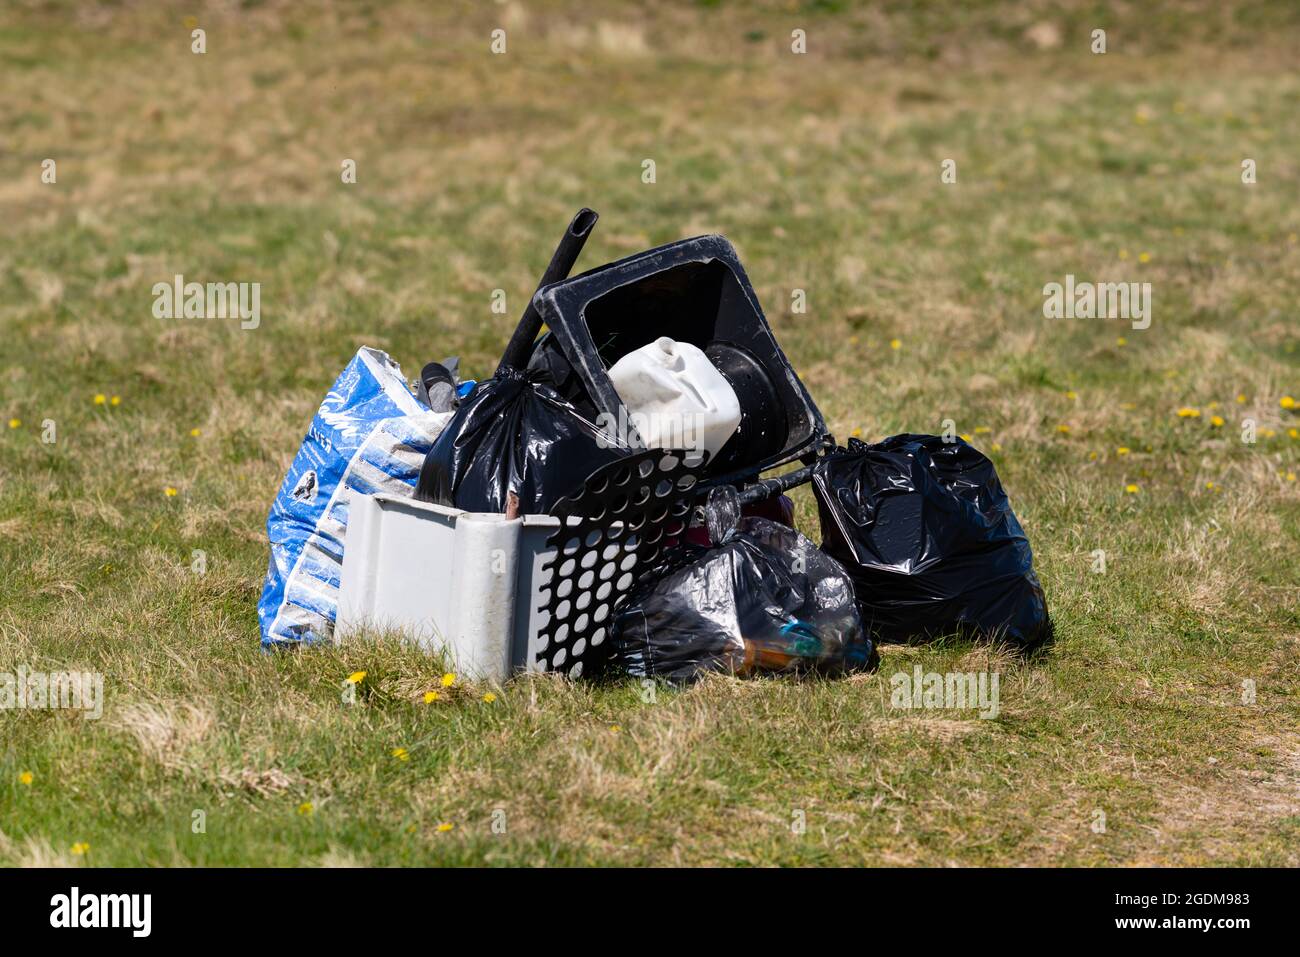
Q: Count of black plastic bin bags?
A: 3